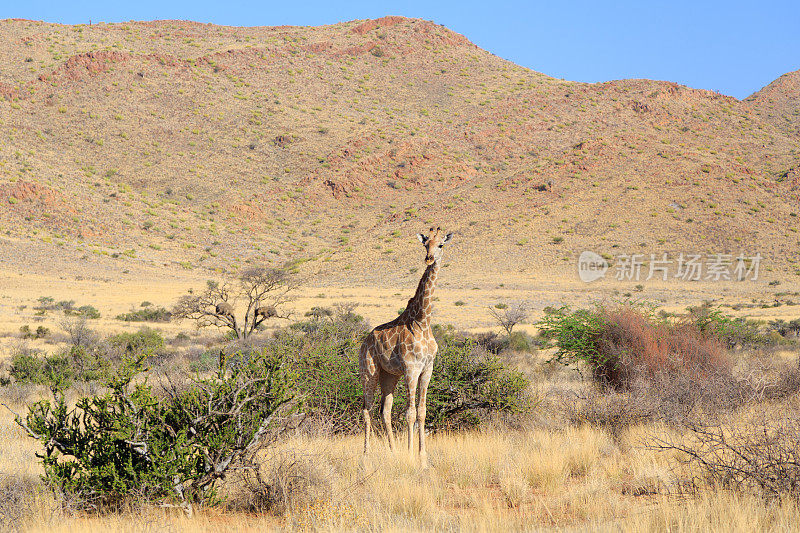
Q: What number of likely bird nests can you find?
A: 2